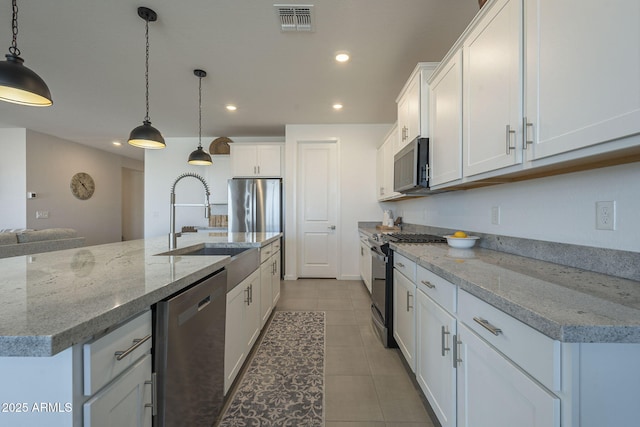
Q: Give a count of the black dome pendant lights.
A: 3